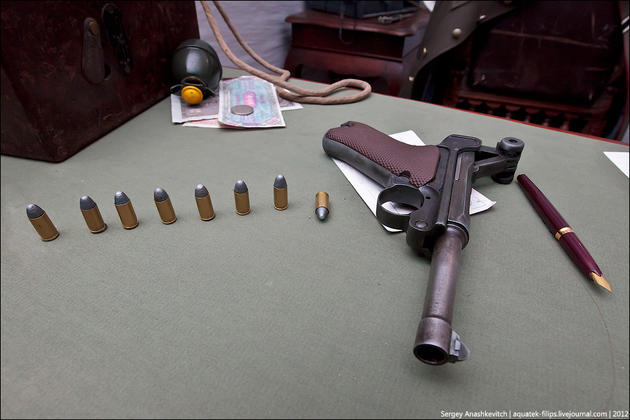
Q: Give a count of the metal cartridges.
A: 8